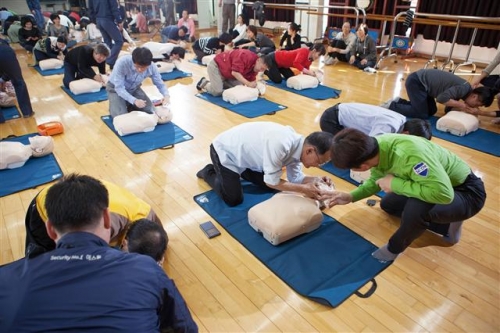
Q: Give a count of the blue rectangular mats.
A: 12